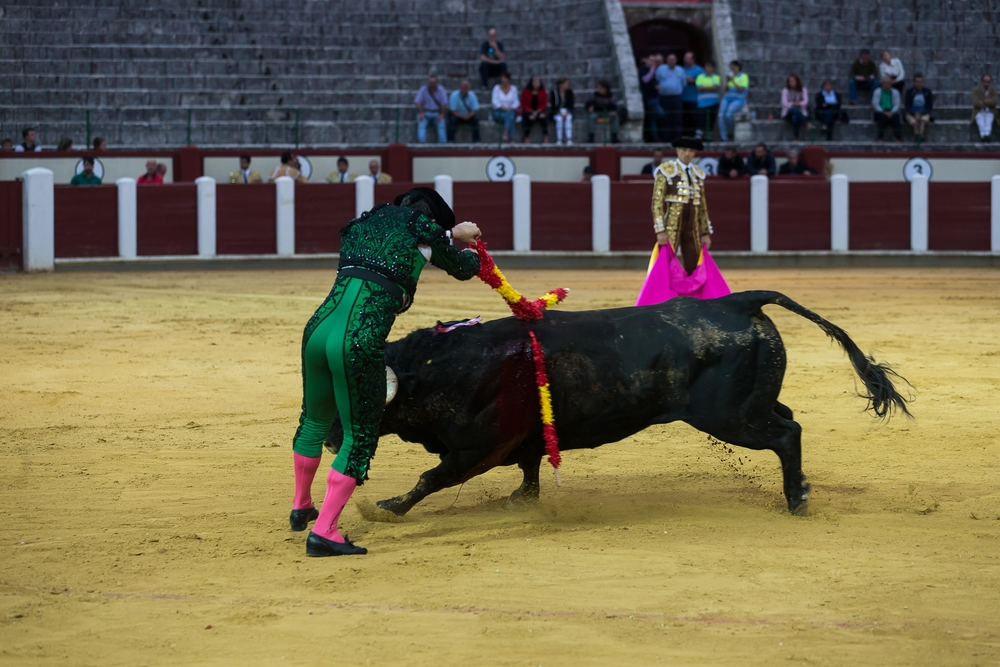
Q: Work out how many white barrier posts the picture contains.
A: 12